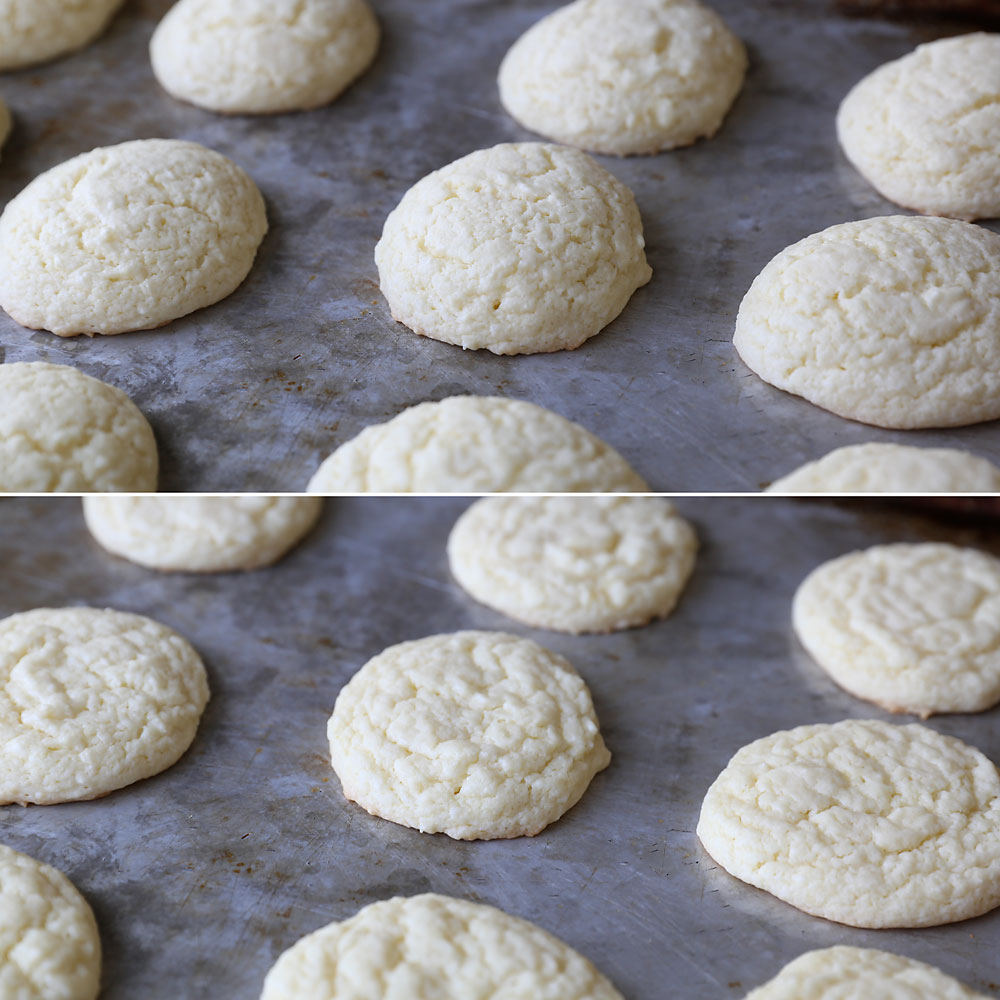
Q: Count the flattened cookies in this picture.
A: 9